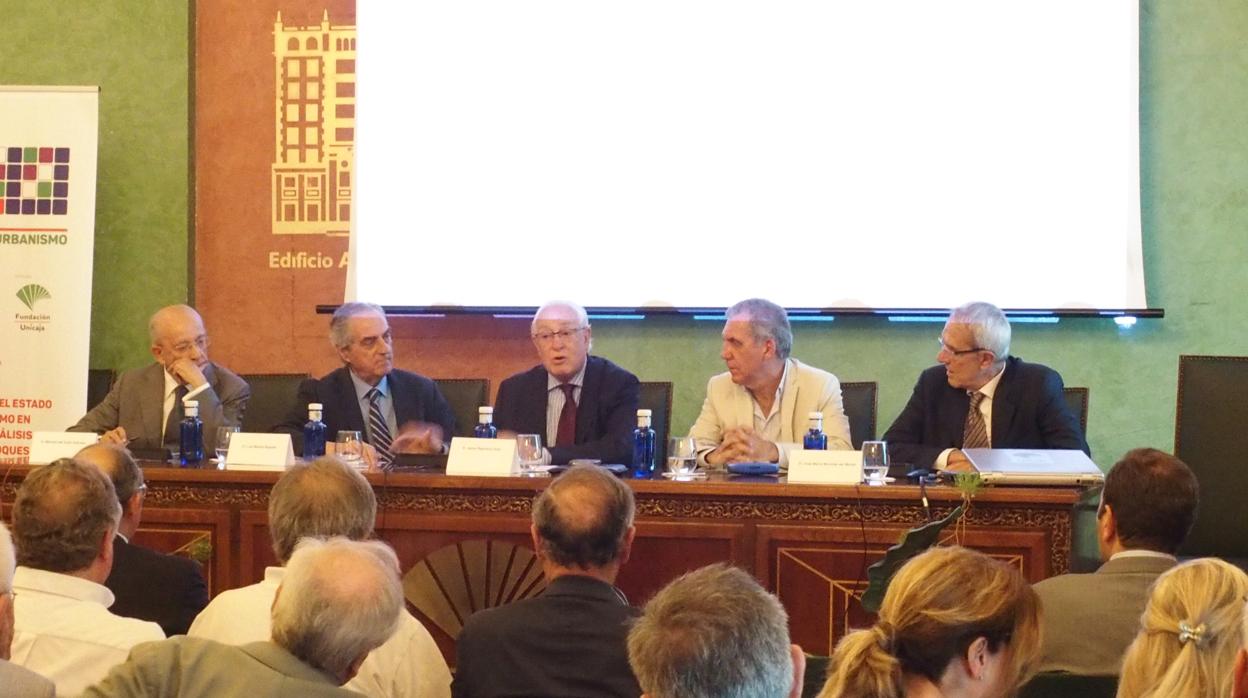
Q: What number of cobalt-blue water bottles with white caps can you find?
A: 5